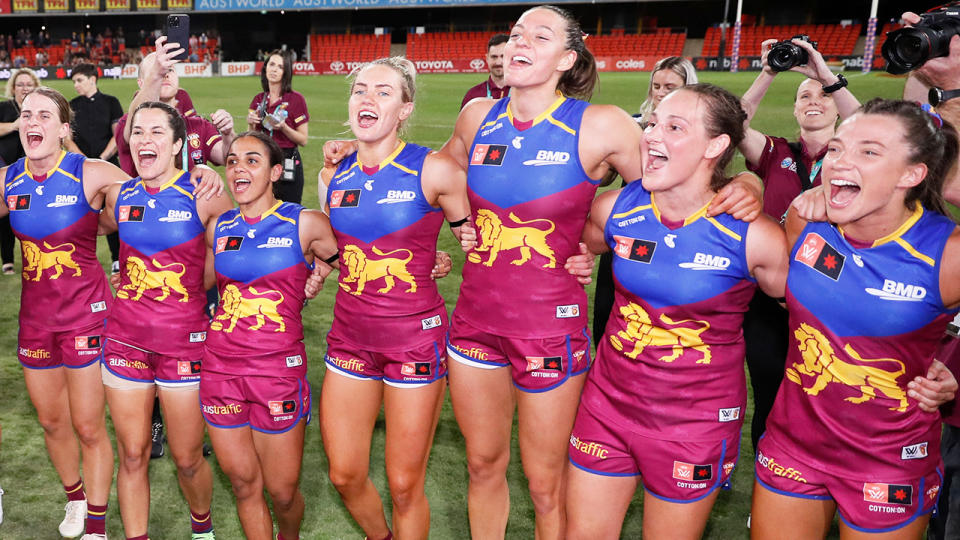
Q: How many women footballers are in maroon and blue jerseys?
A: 7